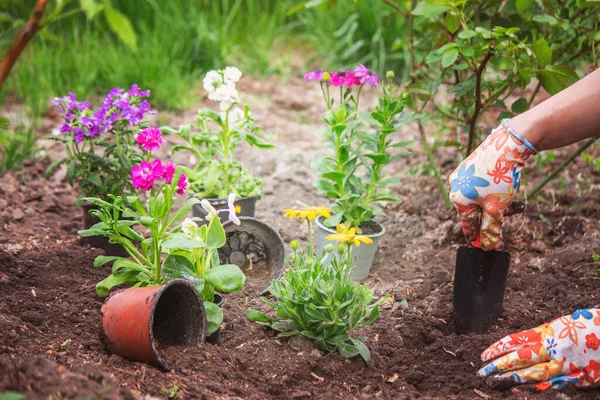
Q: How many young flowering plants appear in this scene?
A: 6